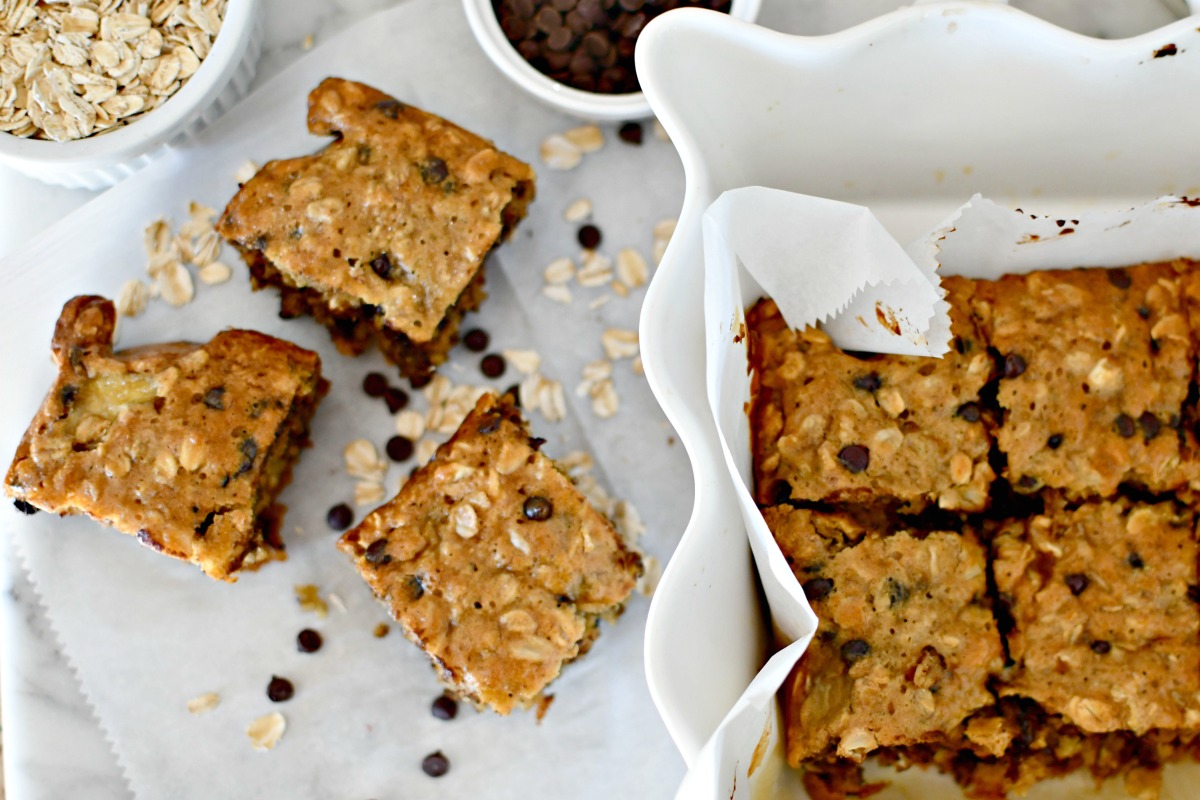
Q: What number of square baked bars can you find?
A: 7